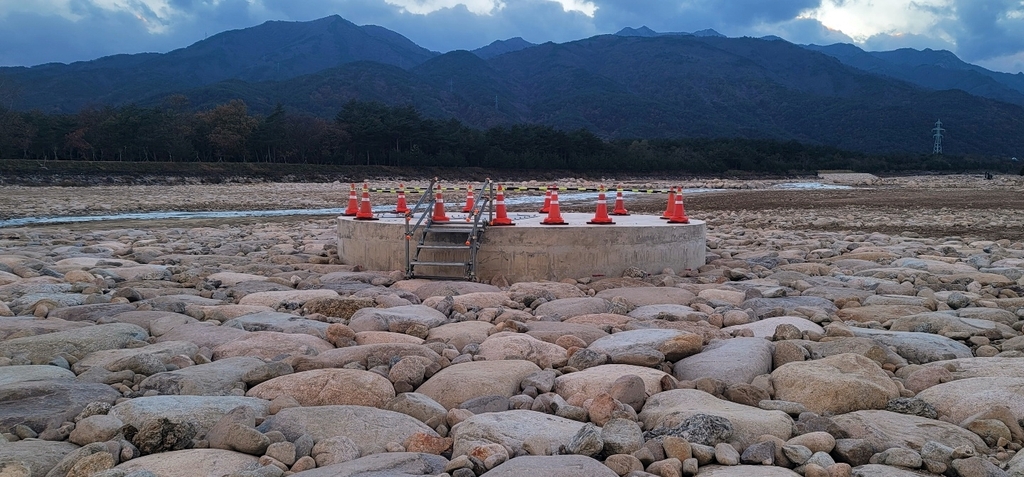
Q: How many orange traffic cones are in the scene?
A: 12